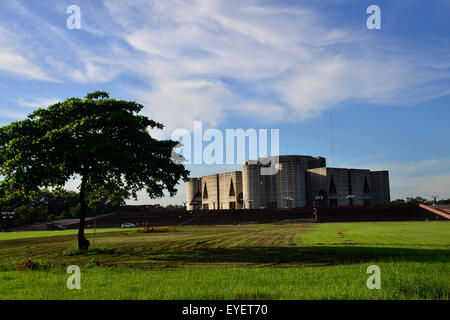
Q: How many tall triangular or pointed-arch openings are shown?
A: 4